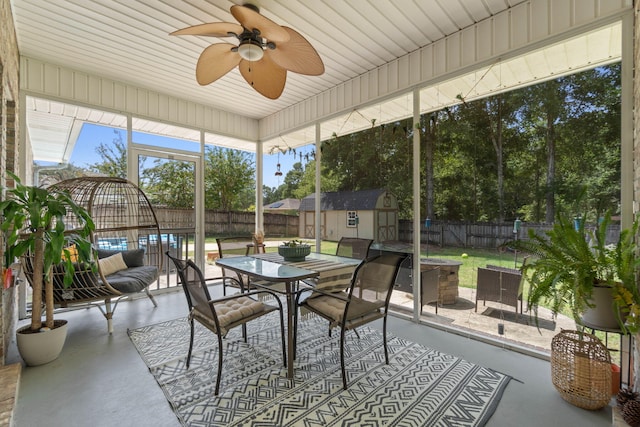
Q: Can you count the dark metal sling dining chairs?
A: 4